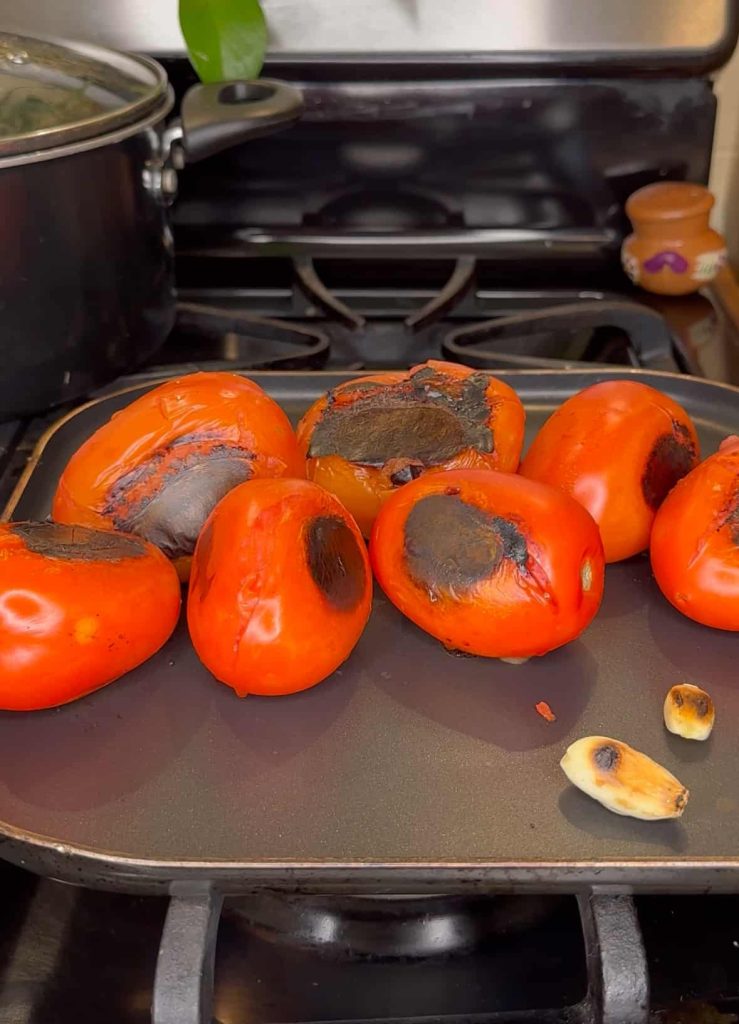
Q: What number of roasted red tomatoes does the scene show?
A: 7